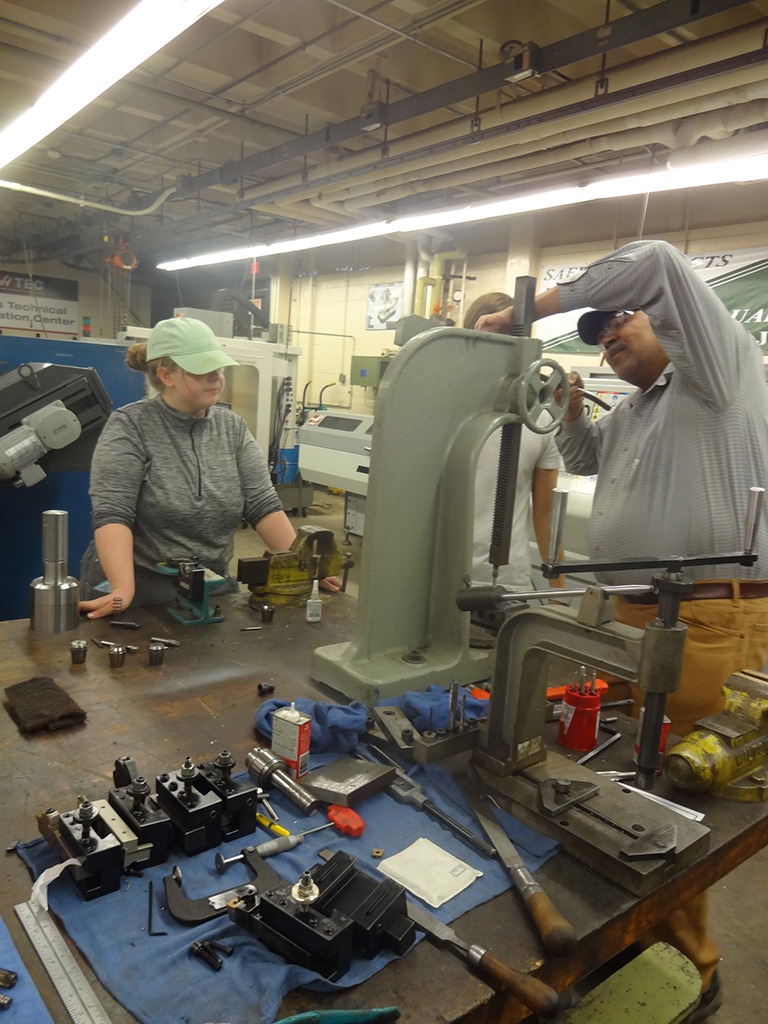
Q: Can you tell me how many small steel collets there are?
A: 4